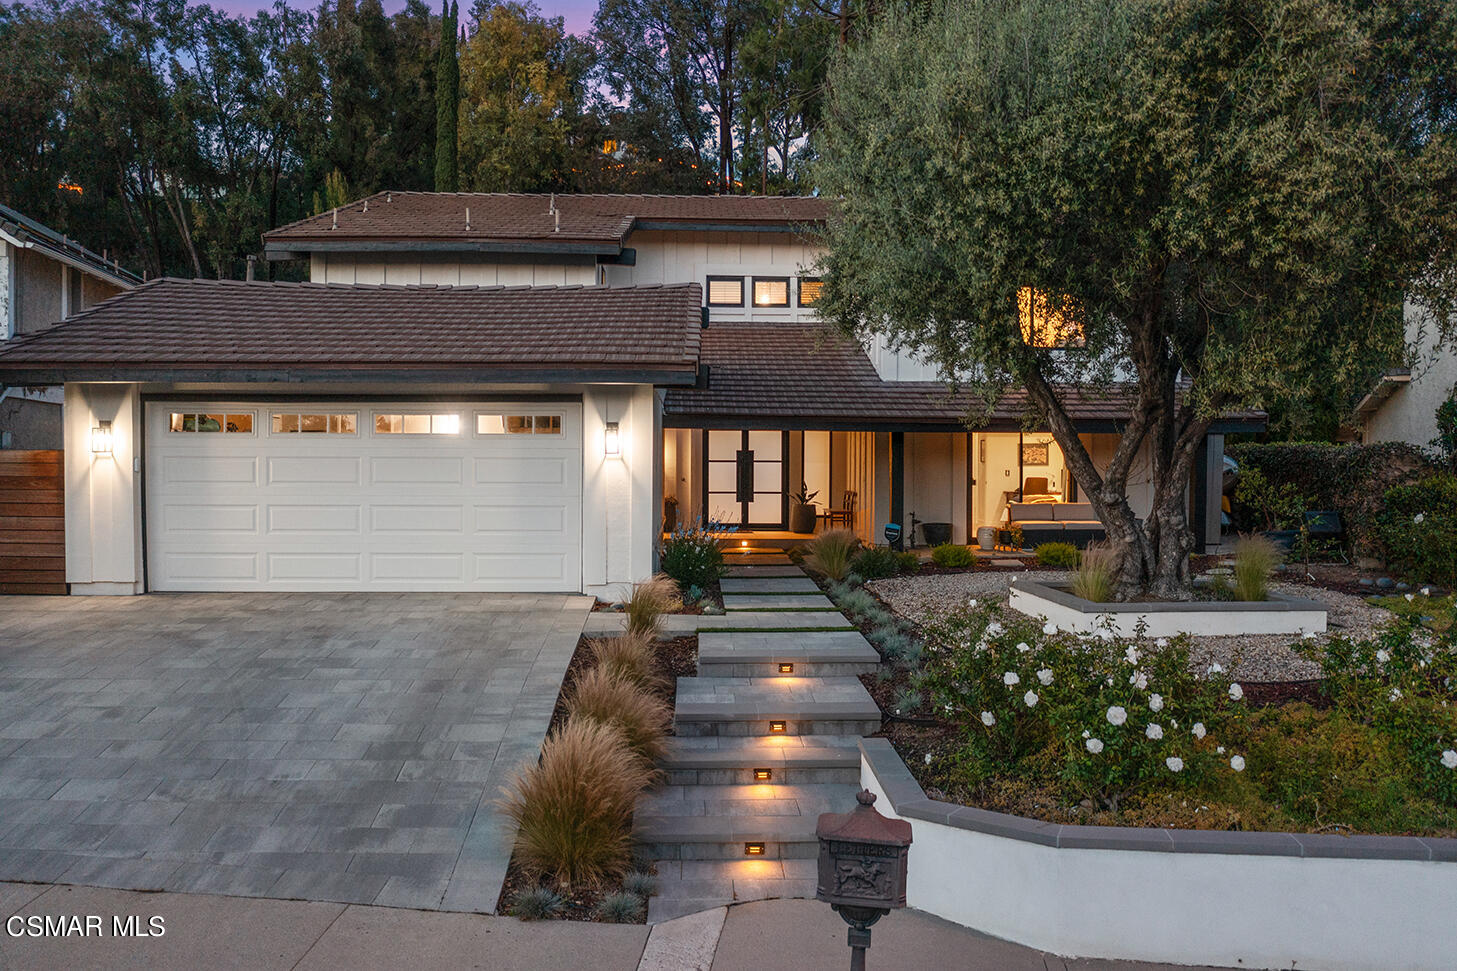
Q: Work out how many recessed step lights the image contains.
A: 5